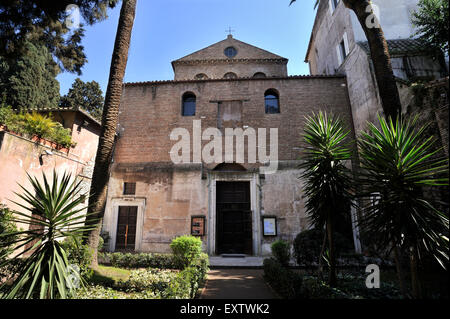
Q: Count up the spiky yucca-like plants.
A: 3